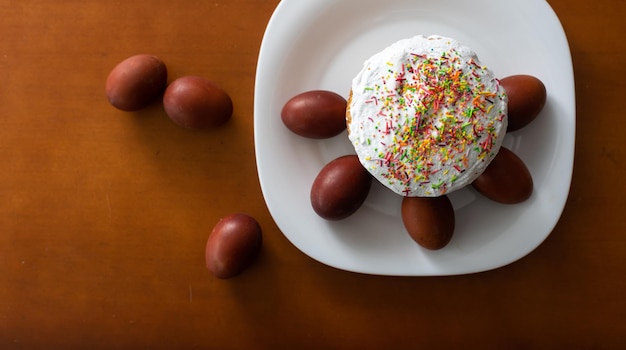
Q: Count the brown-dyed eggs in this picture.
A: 8